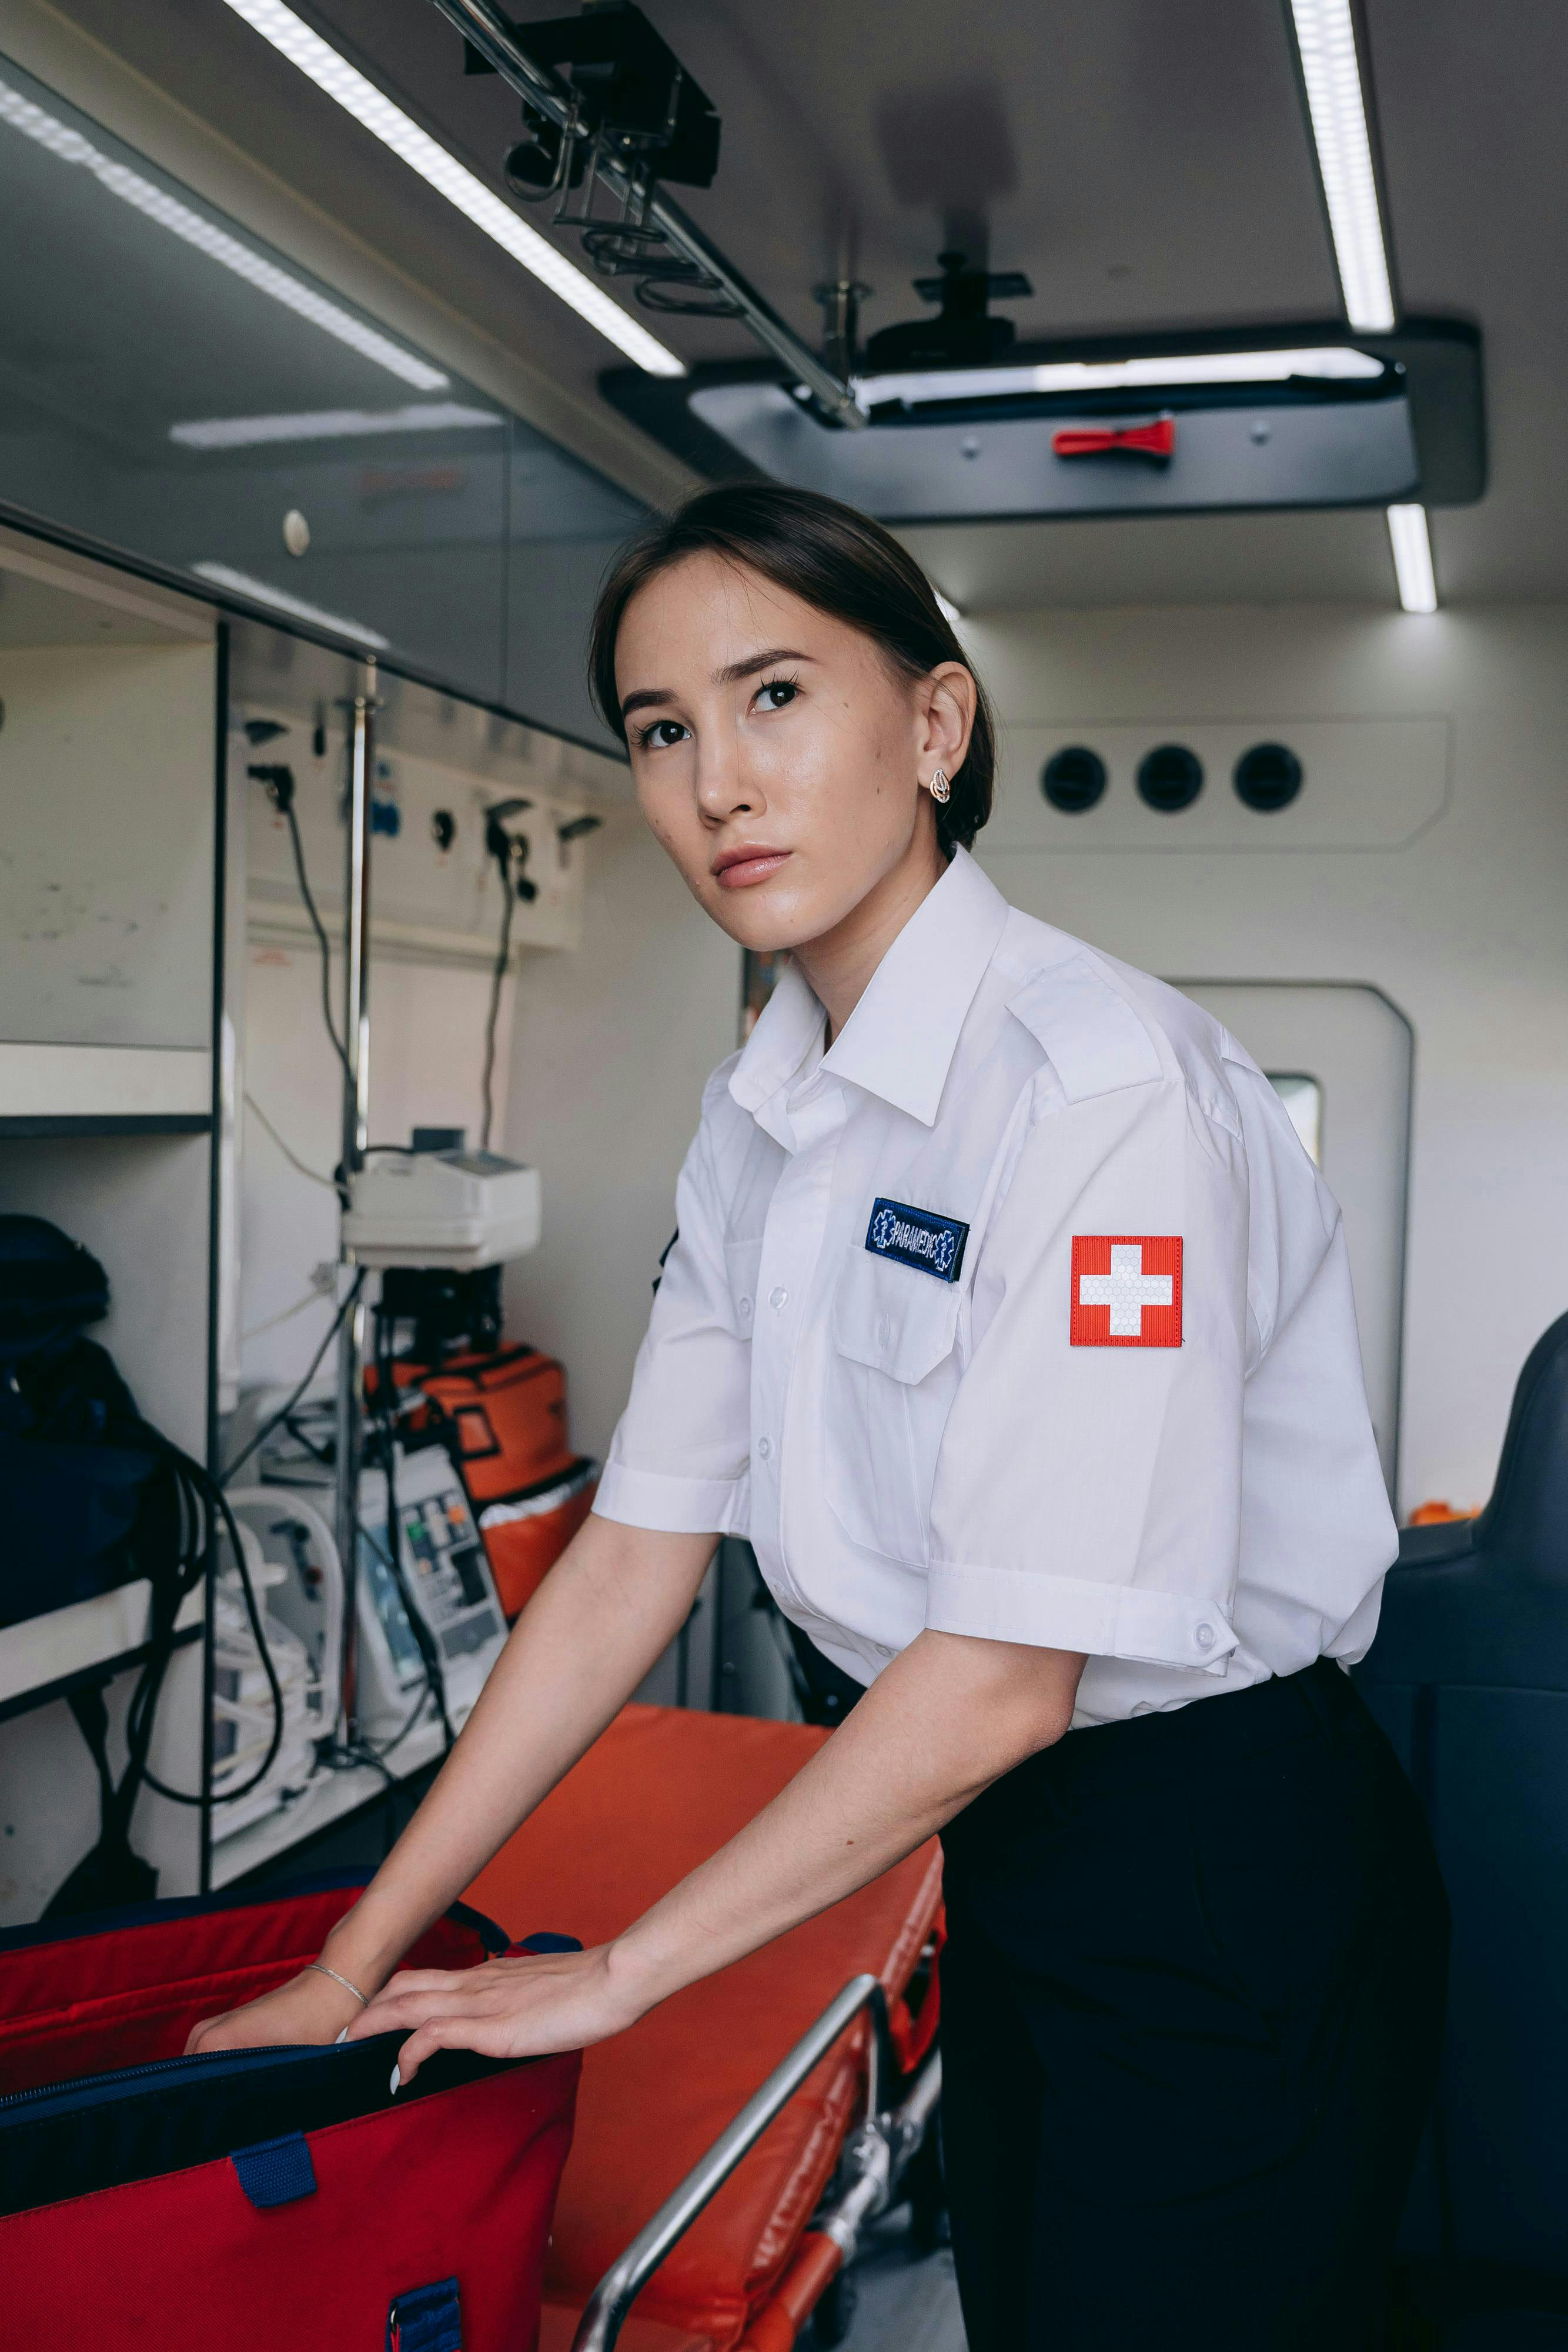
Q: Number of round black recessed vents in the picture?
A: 3